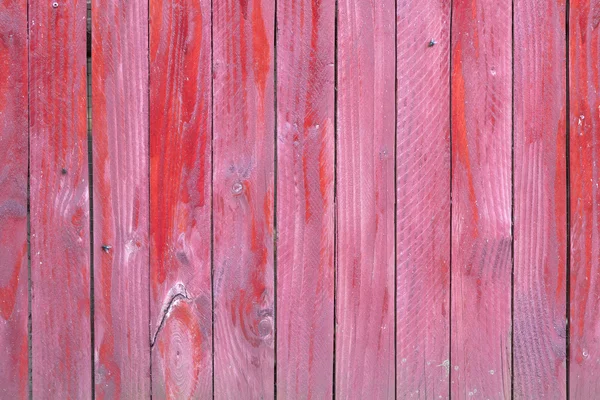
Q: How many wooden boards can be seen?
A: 11